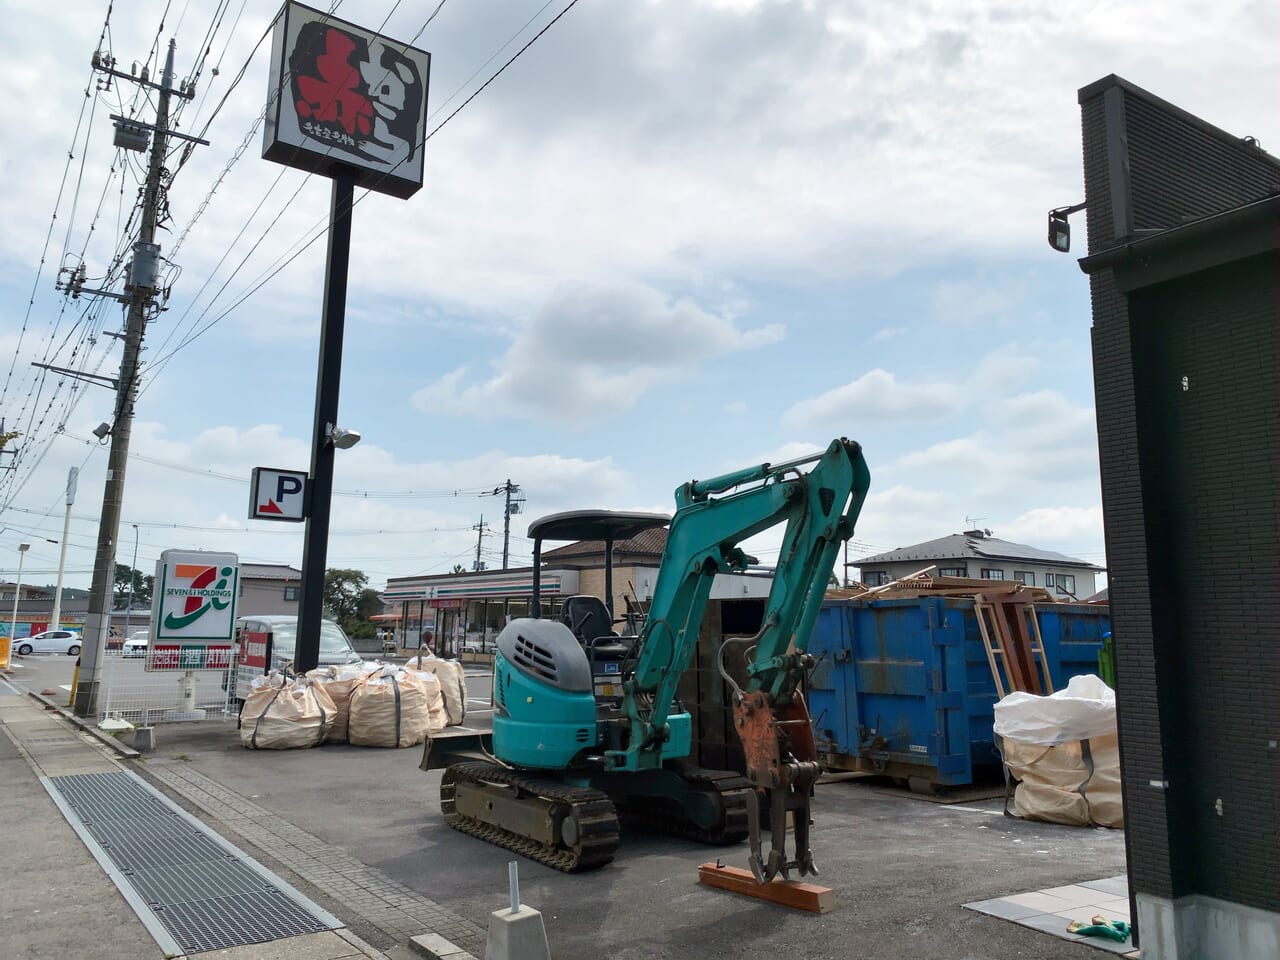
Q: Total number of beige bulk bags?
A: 6